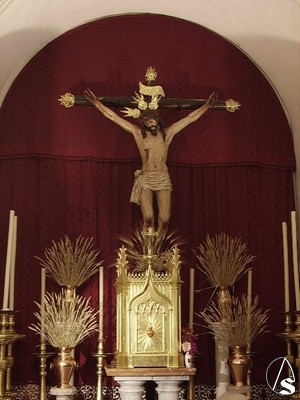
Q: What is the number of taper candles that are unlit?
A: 8